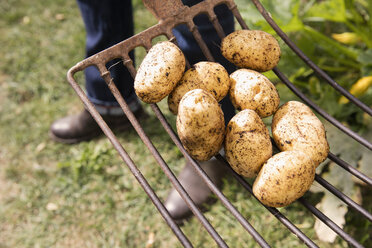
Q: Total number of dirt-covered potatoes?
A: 8